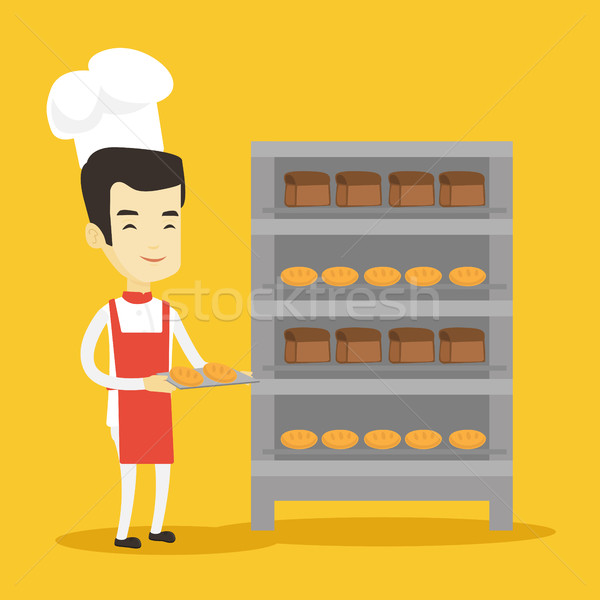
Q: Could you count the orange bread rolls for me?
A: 12